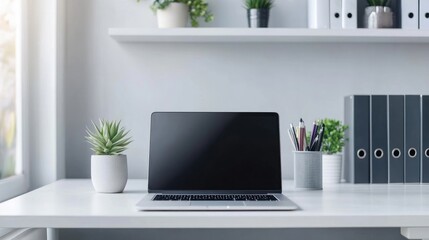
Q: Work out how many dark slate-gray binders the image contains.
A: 5